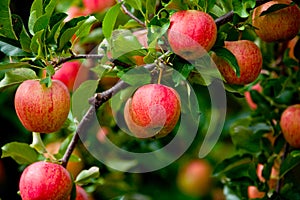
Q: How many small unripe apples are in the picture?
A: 0